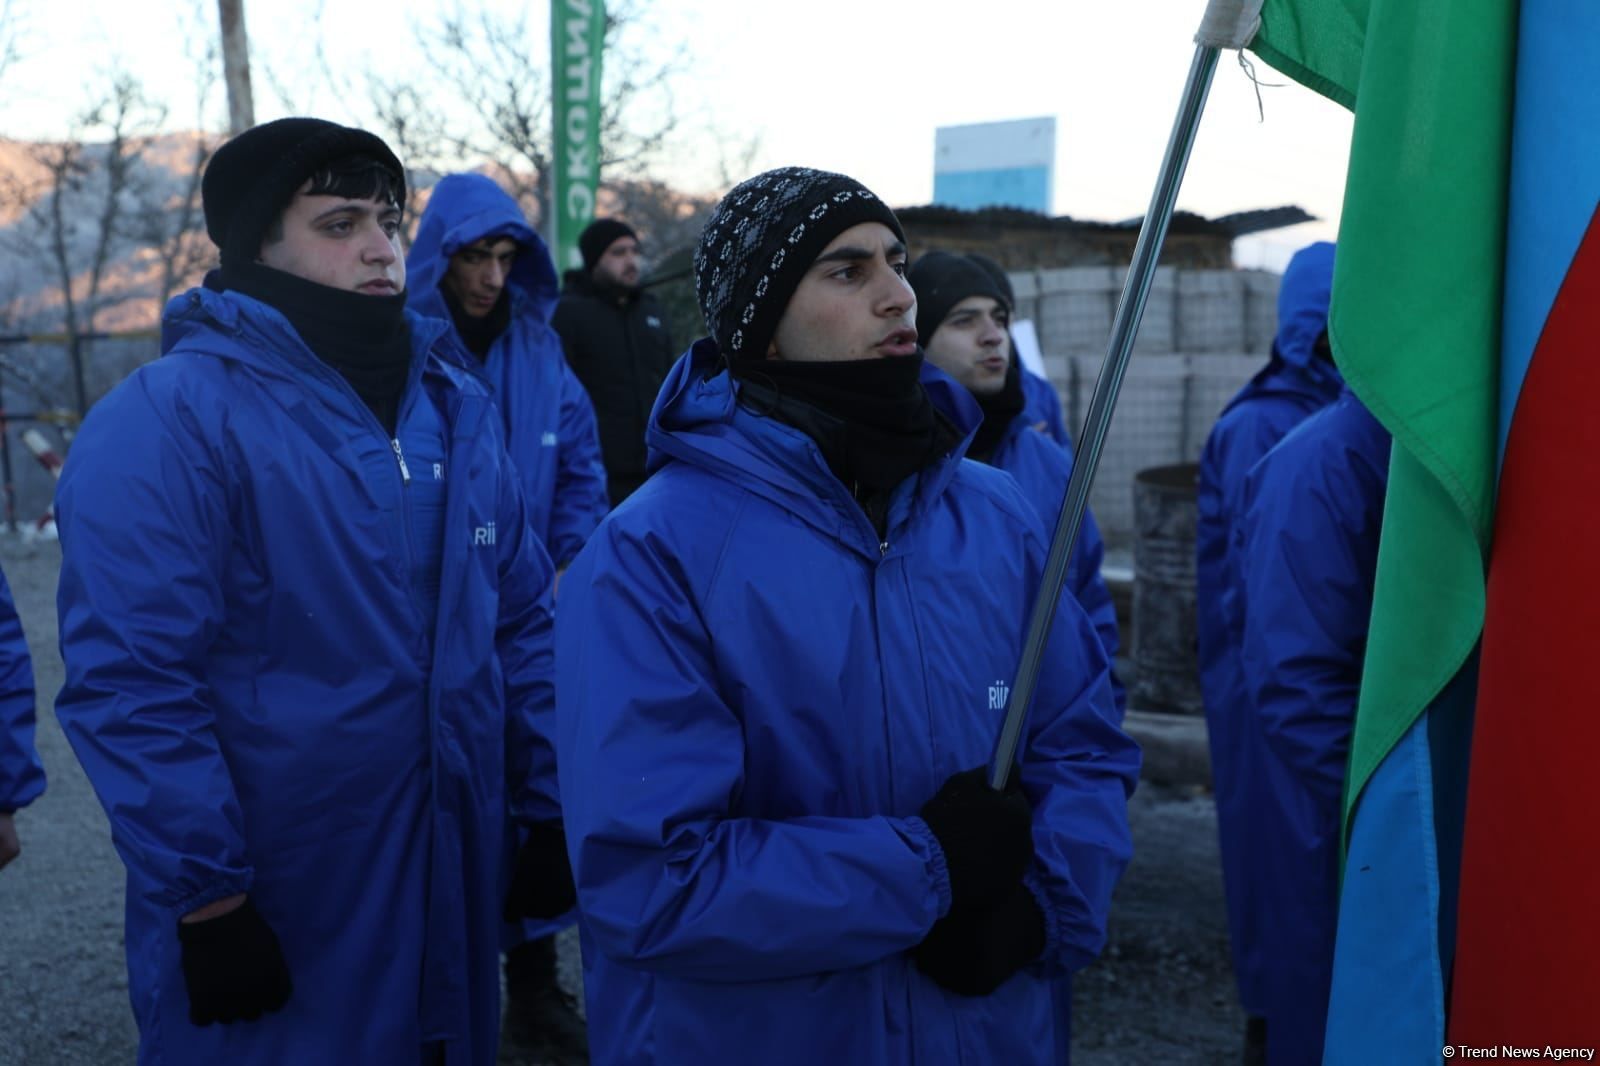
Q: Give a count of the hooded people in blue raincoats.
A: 2